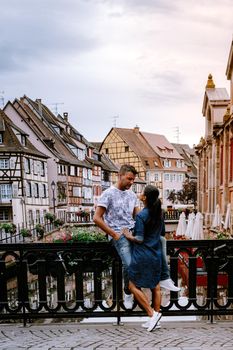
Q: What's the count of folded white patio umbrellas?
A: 5